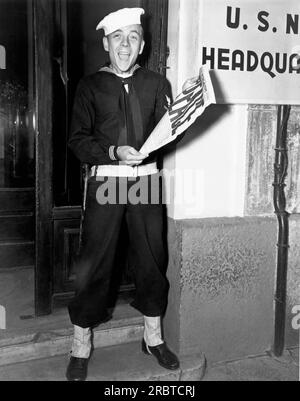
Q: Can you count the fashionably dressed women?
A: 0